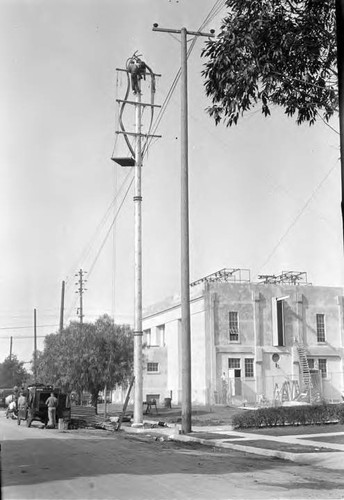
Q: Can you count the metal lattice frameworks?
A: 2